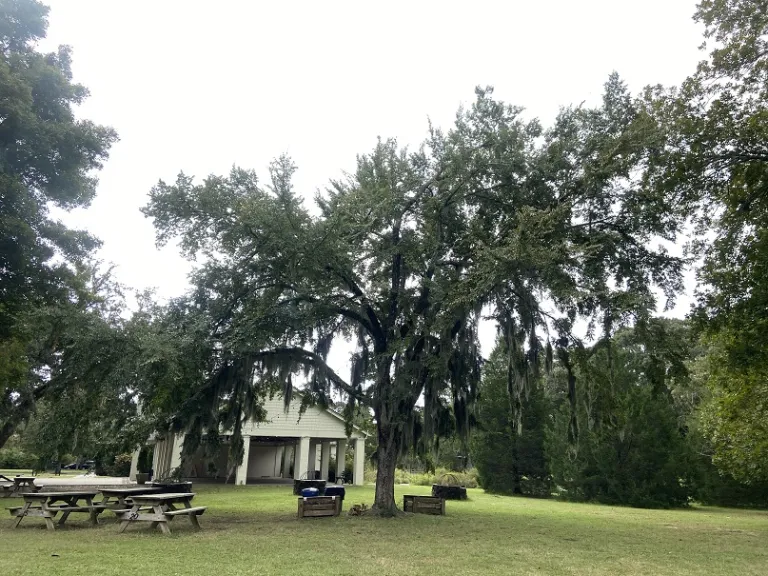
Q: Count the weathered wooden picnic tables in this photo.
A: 4